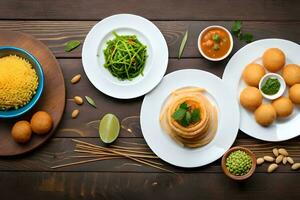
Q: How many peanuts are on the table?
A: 12